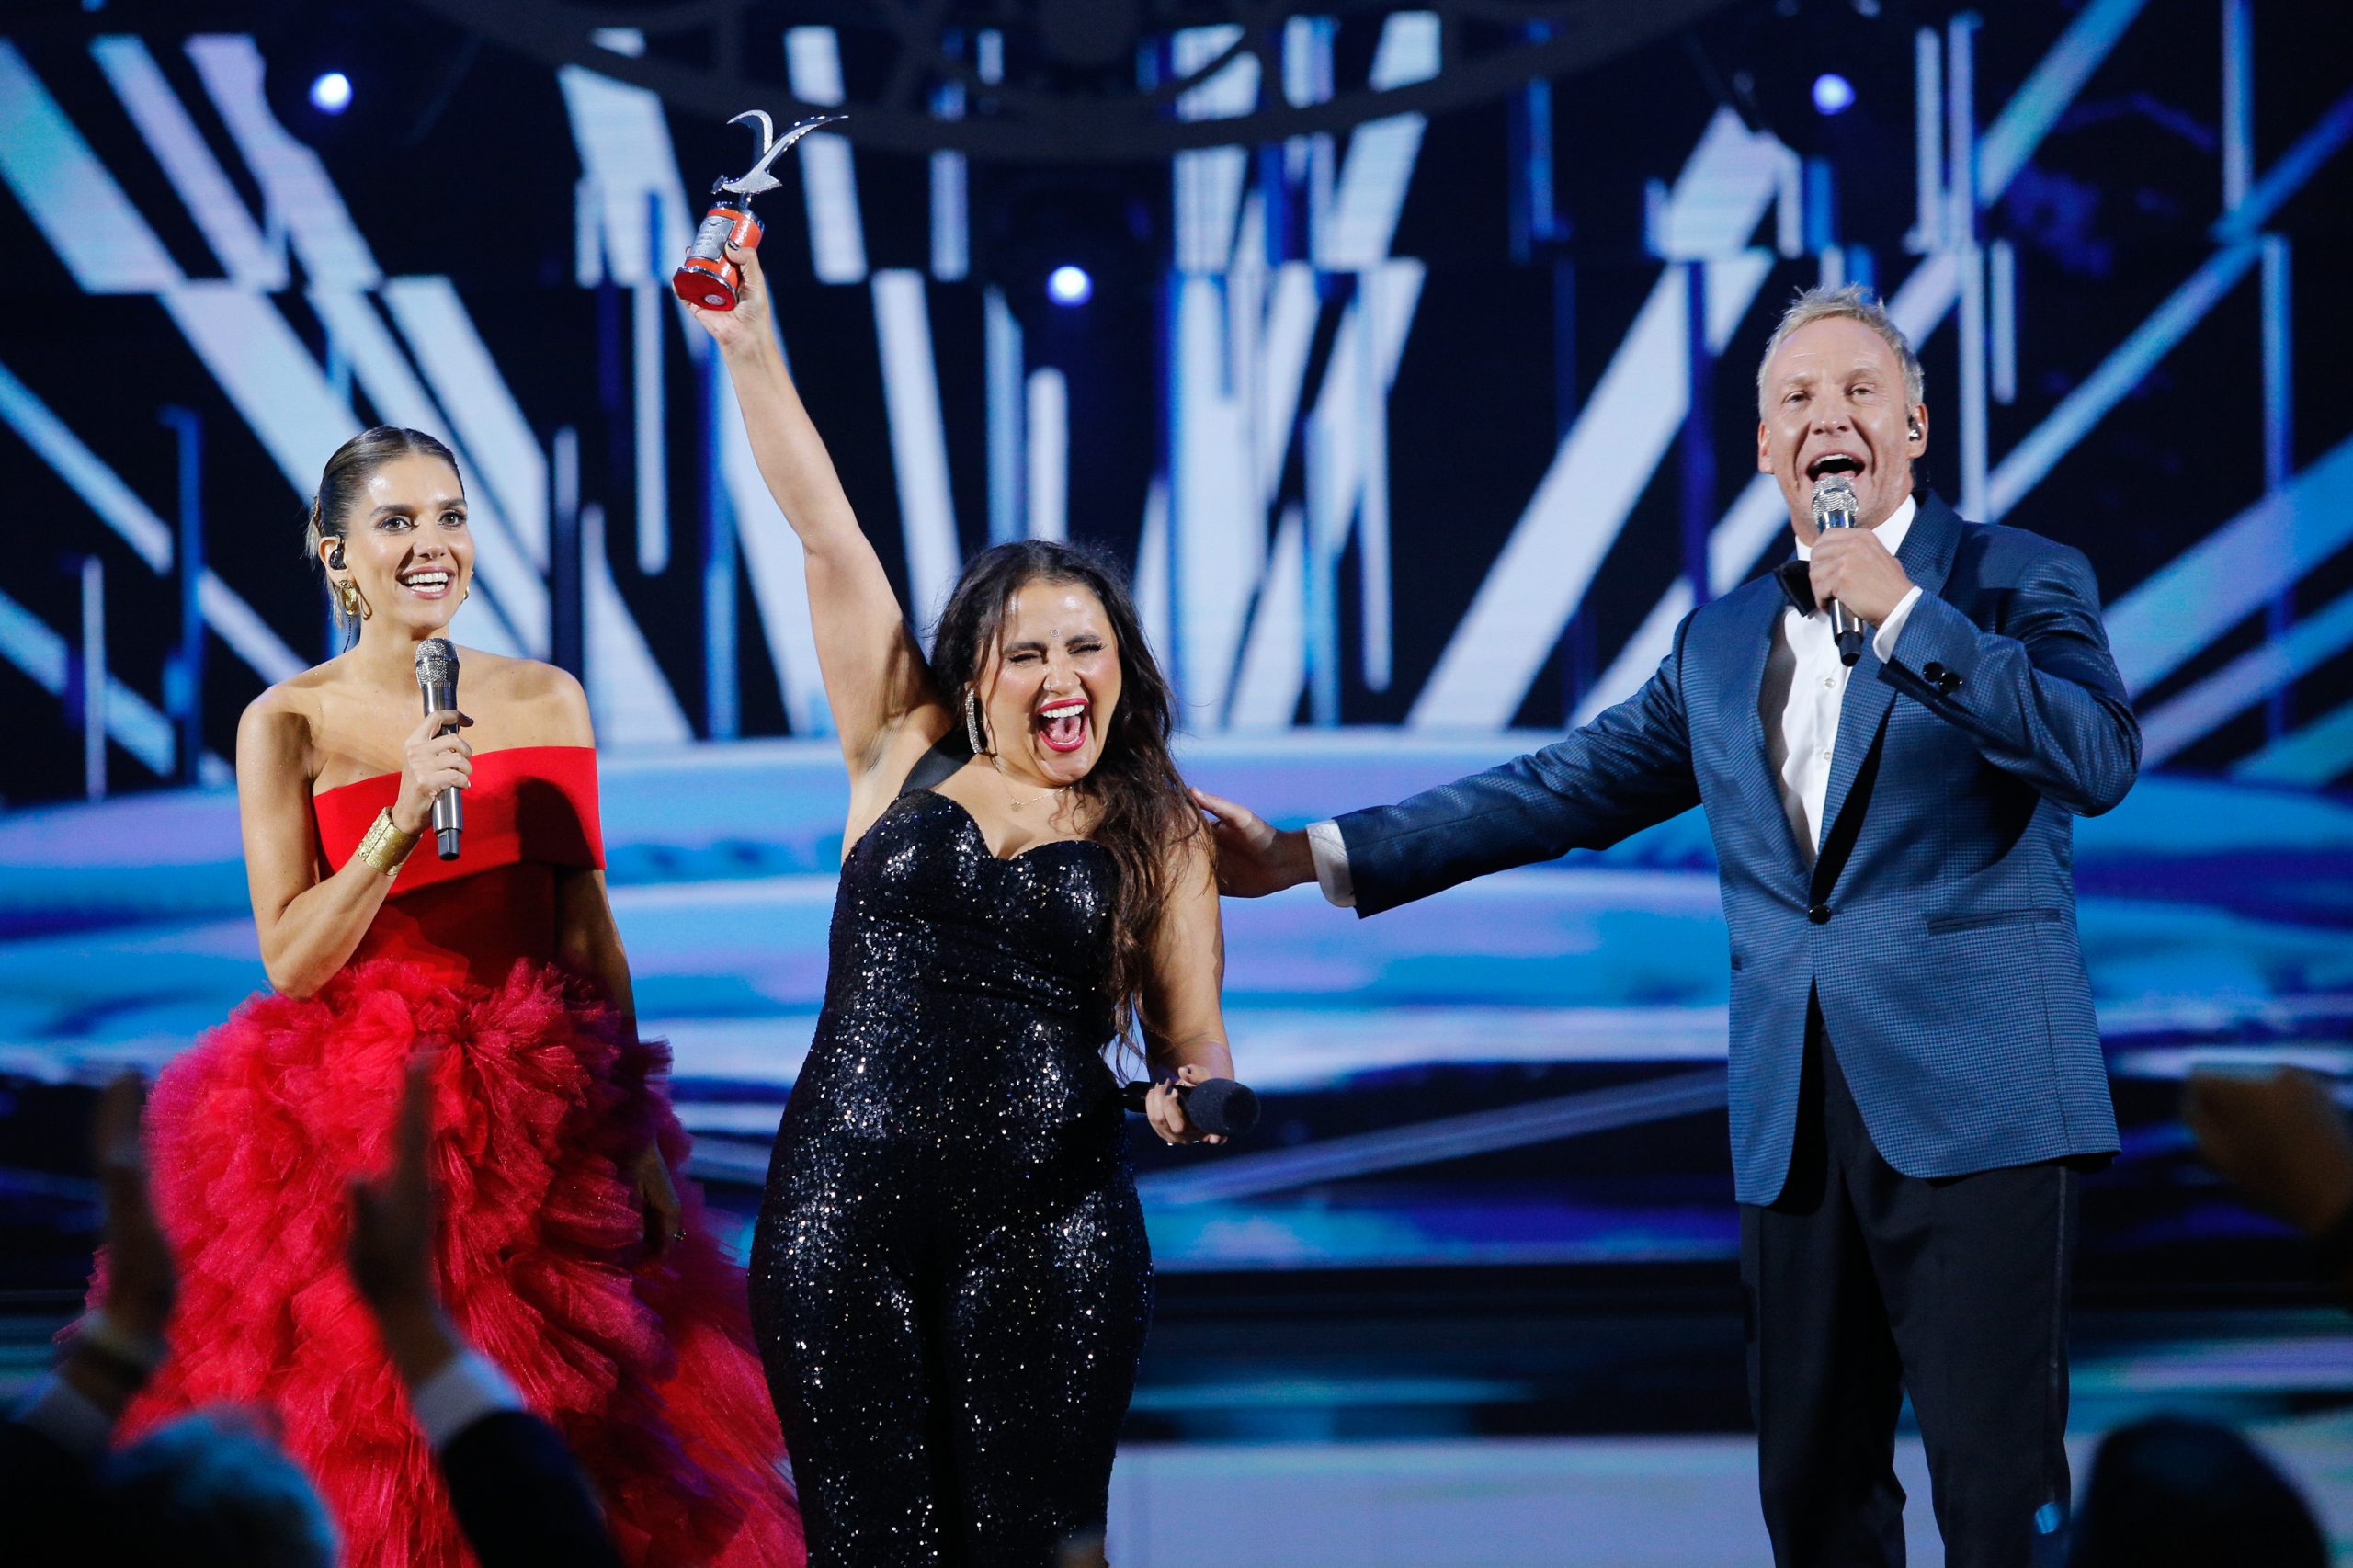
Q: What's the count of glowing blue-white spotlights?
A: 3